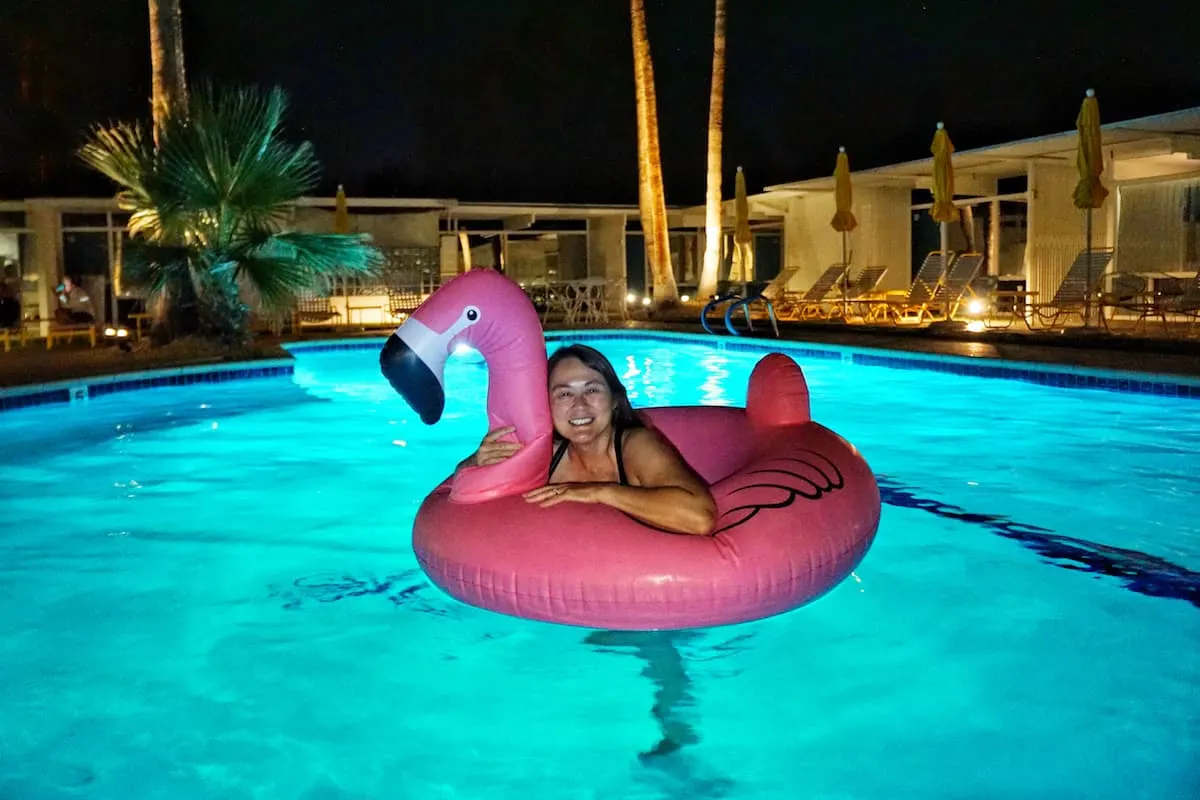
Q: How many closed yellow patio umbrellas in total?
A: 5